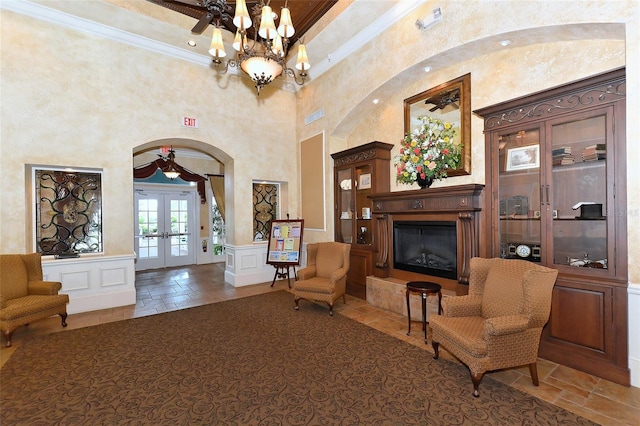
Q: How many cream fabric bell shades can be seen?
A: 7